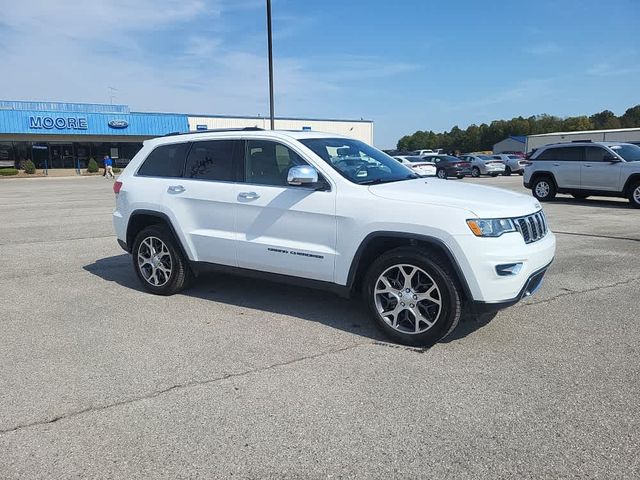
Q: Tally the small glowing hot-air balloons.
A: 0